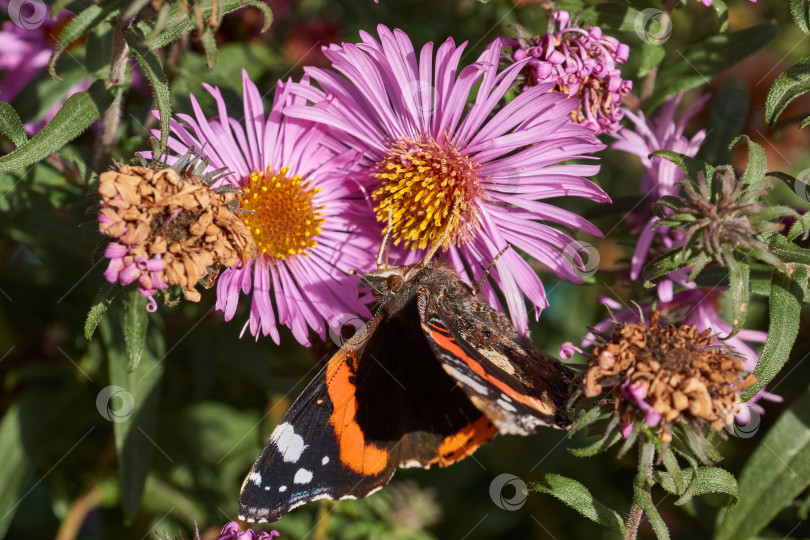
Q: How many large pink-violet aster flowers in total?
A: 2